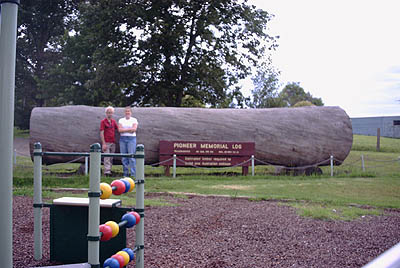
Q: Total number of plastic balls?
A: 12